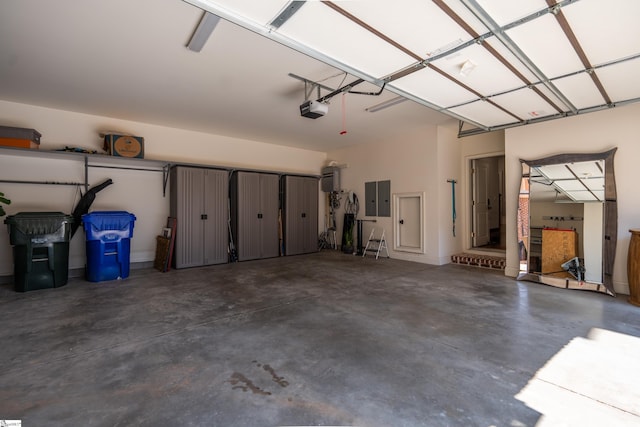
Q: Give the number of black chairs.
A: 0